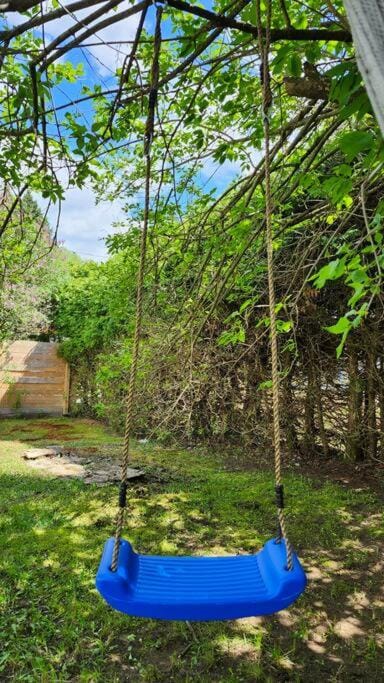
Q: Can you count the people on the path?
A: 0